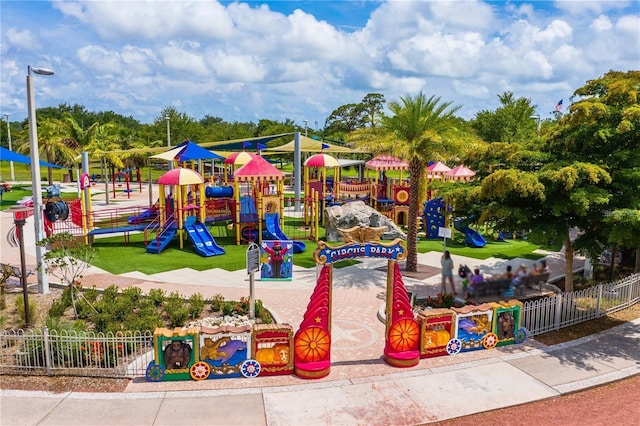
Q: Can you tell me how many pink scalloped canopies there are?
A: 4